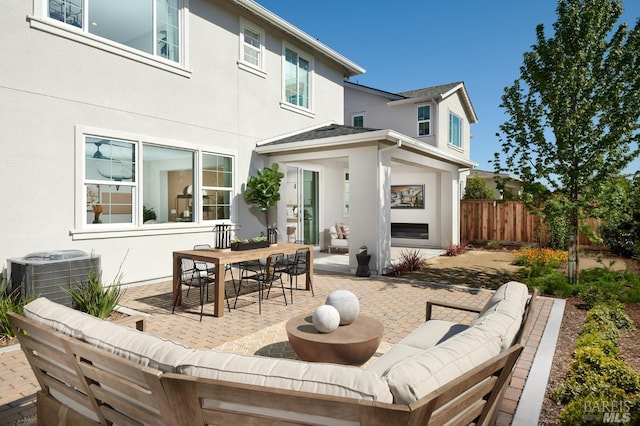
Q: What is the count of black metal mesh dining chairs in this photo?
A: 6